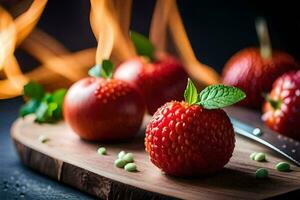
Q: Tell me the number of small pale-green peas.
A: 11